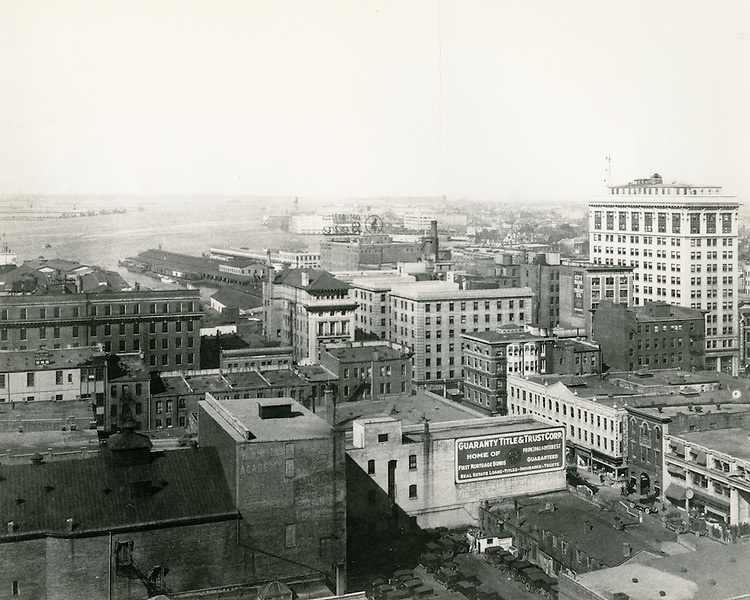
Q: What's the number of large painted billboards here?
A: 1